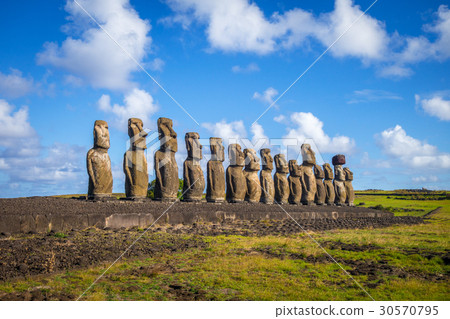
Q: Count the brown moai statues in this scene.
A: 15